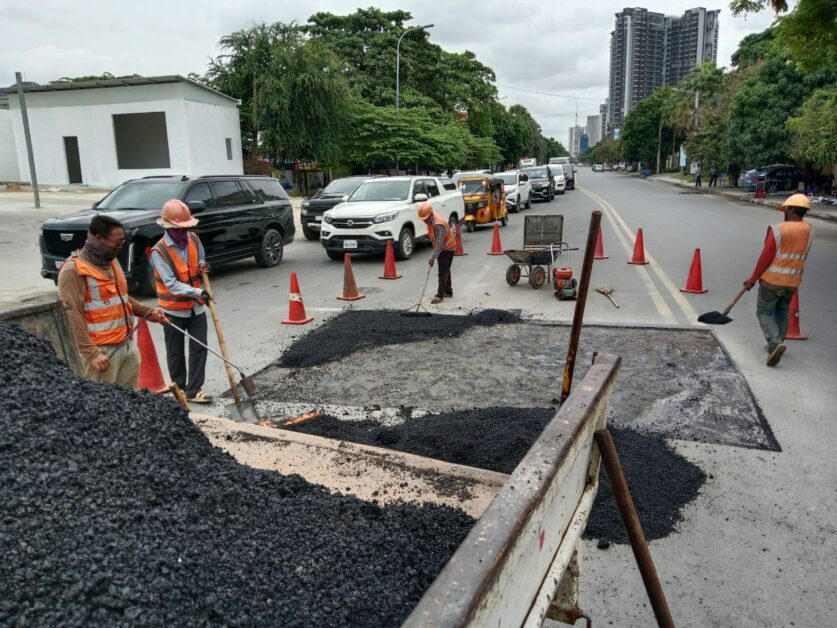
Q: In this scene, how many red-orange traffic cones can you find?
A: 10